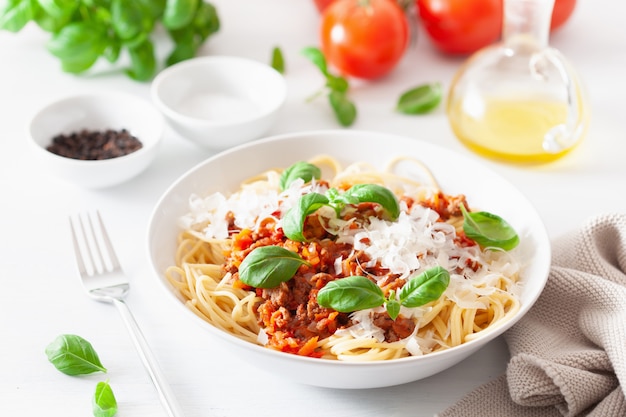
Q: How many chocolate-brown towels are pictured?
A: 0